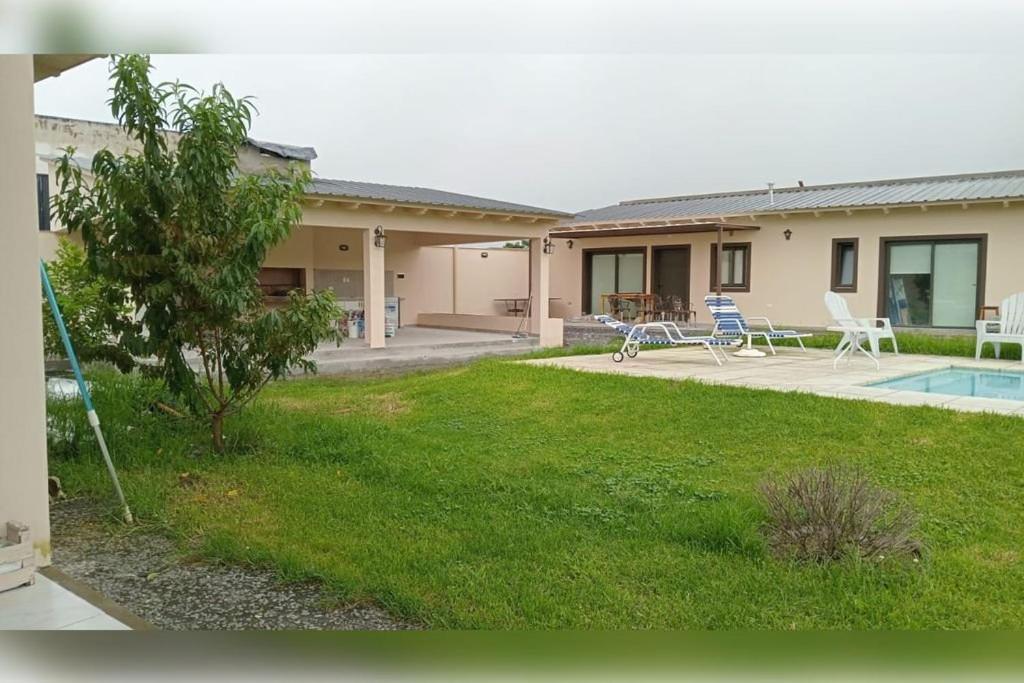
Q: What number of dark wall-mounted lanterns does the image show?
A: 4